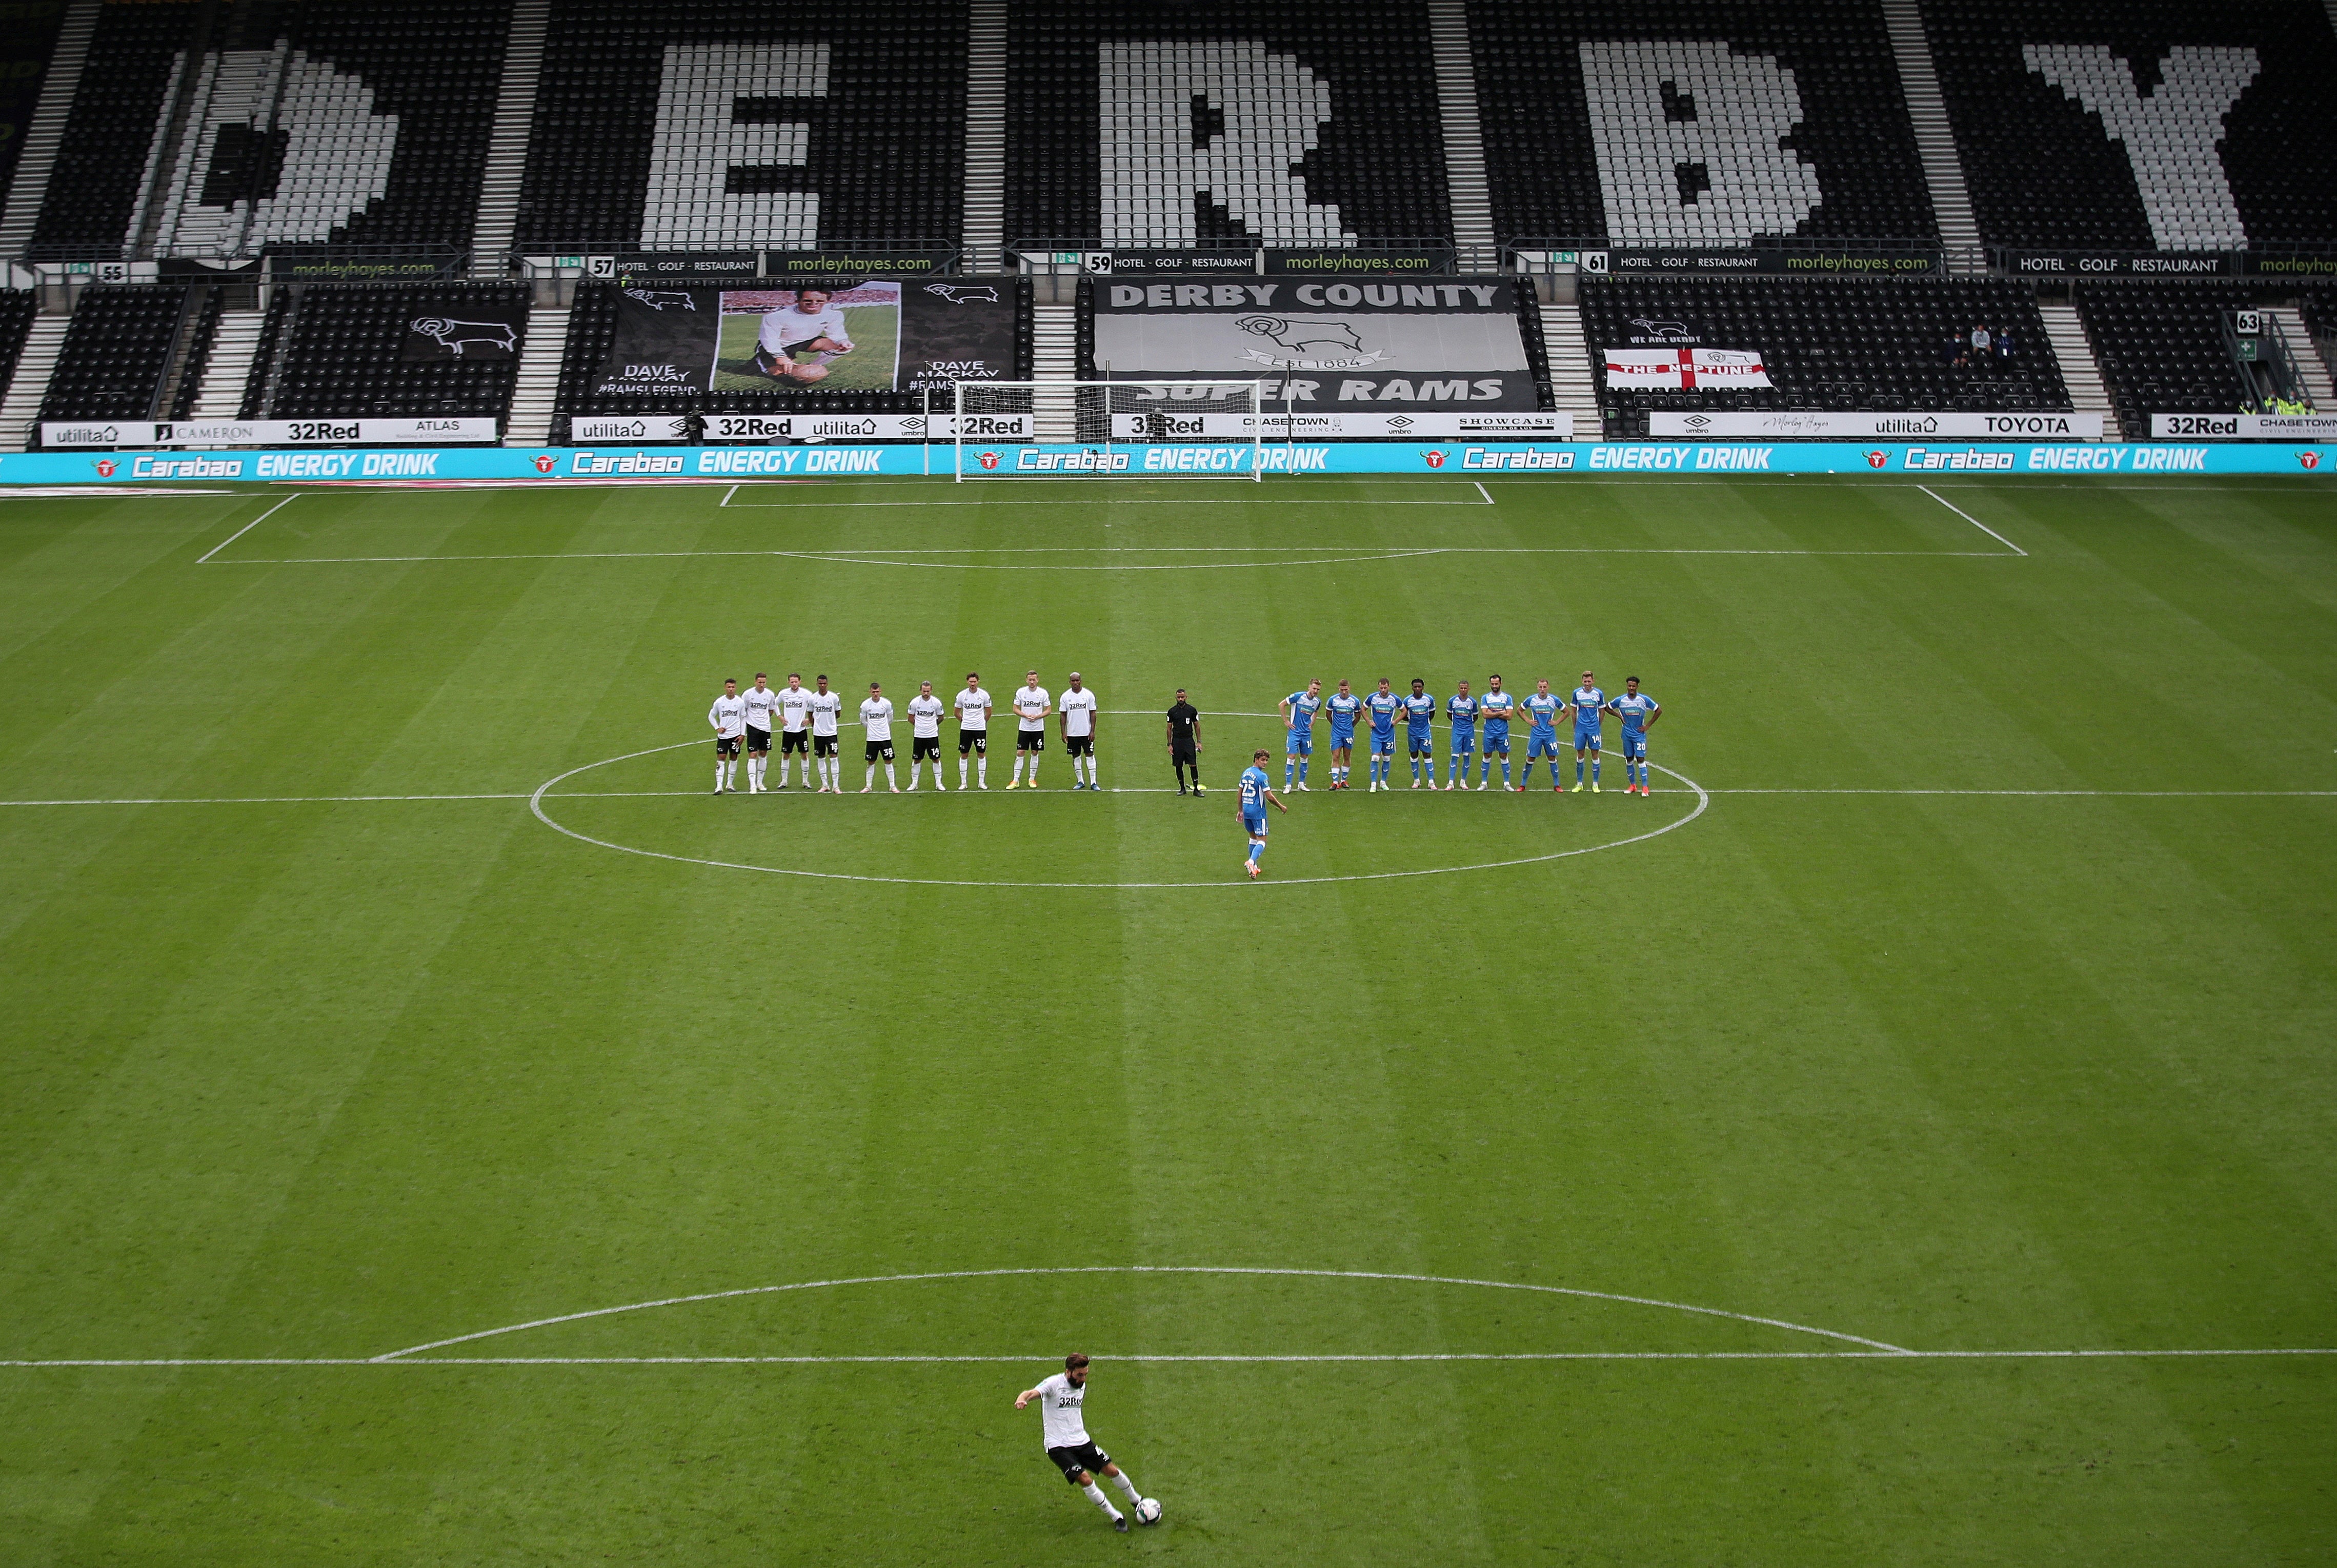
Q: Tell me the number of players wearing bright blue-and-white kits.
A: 10